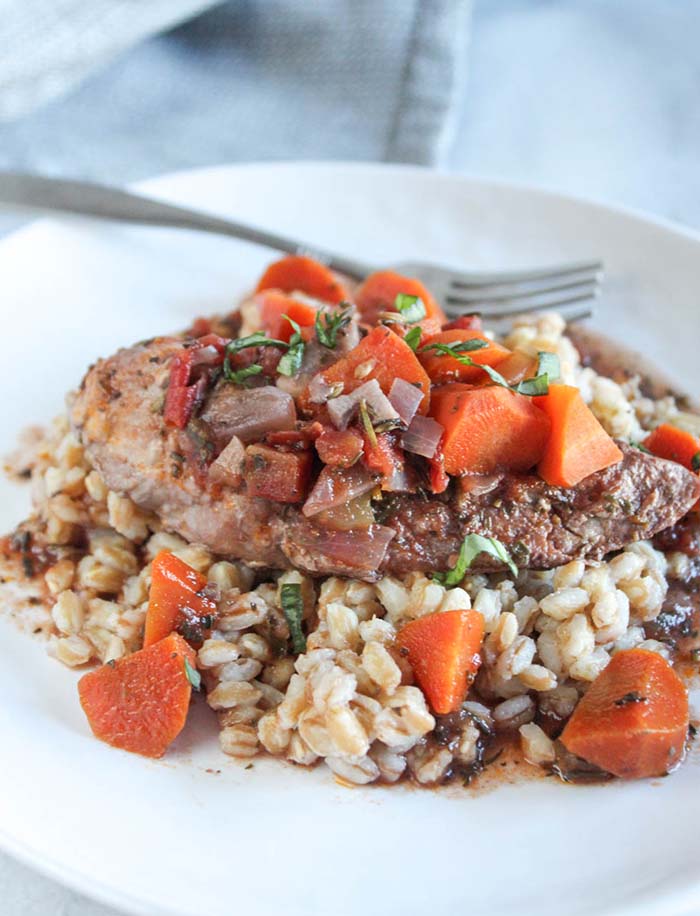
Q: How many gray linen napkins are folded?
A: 1